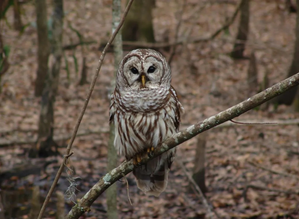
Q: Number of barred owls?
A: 1